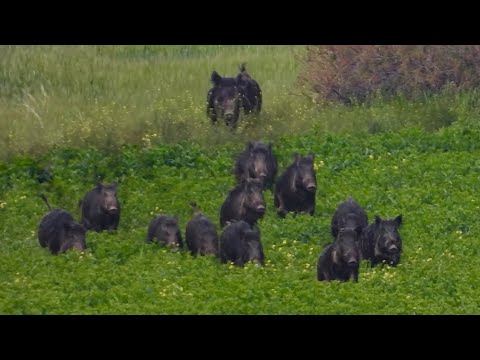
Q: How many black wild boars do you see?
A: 12